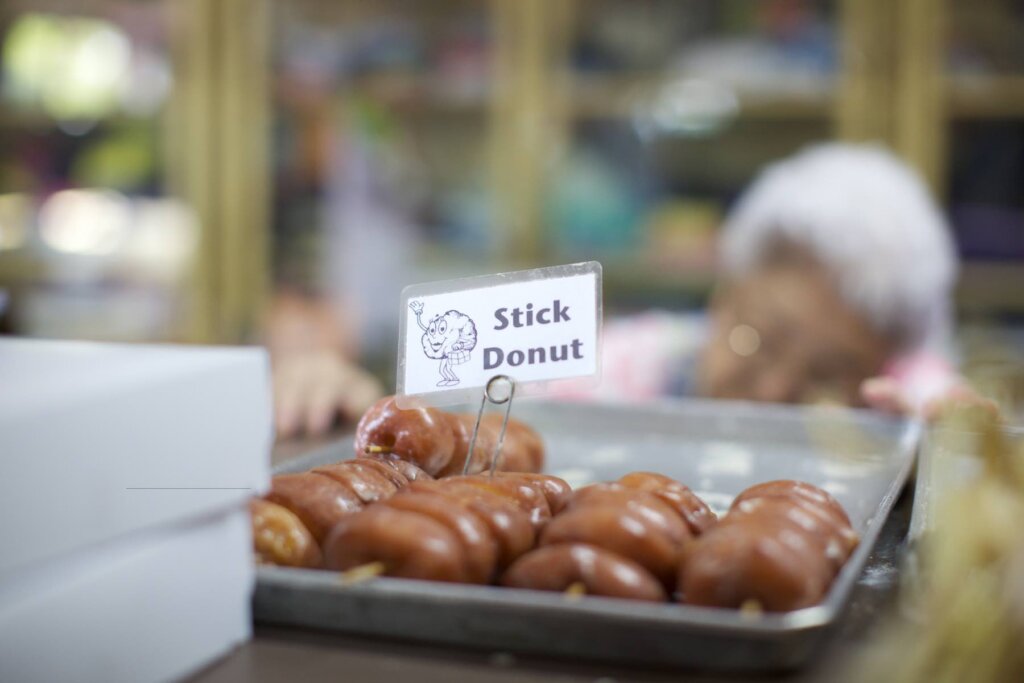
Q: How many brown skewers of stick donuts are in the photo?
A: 5